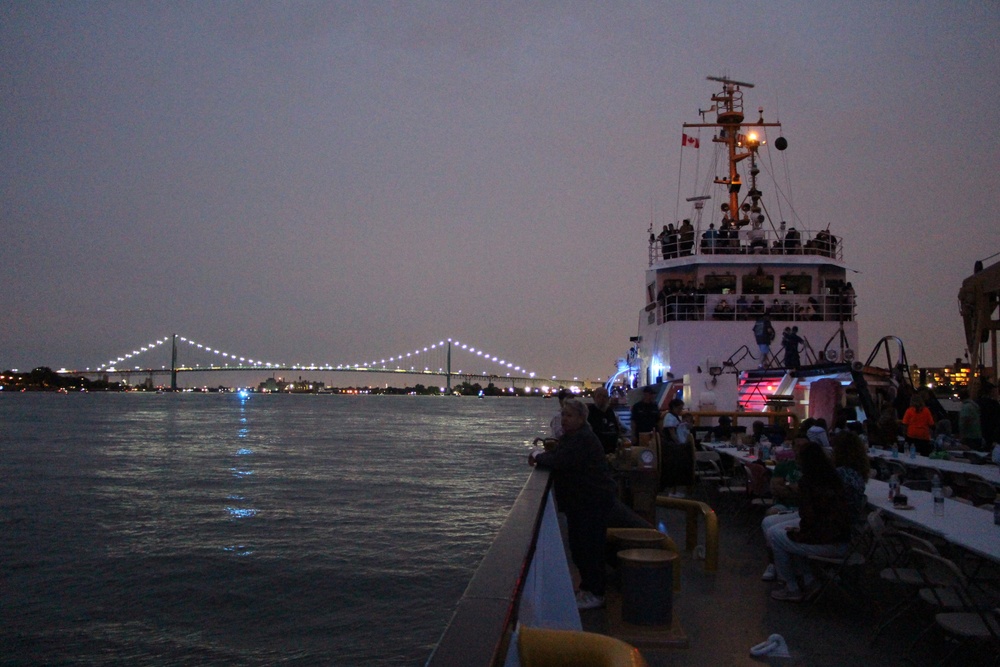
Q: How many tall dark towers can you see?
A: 2